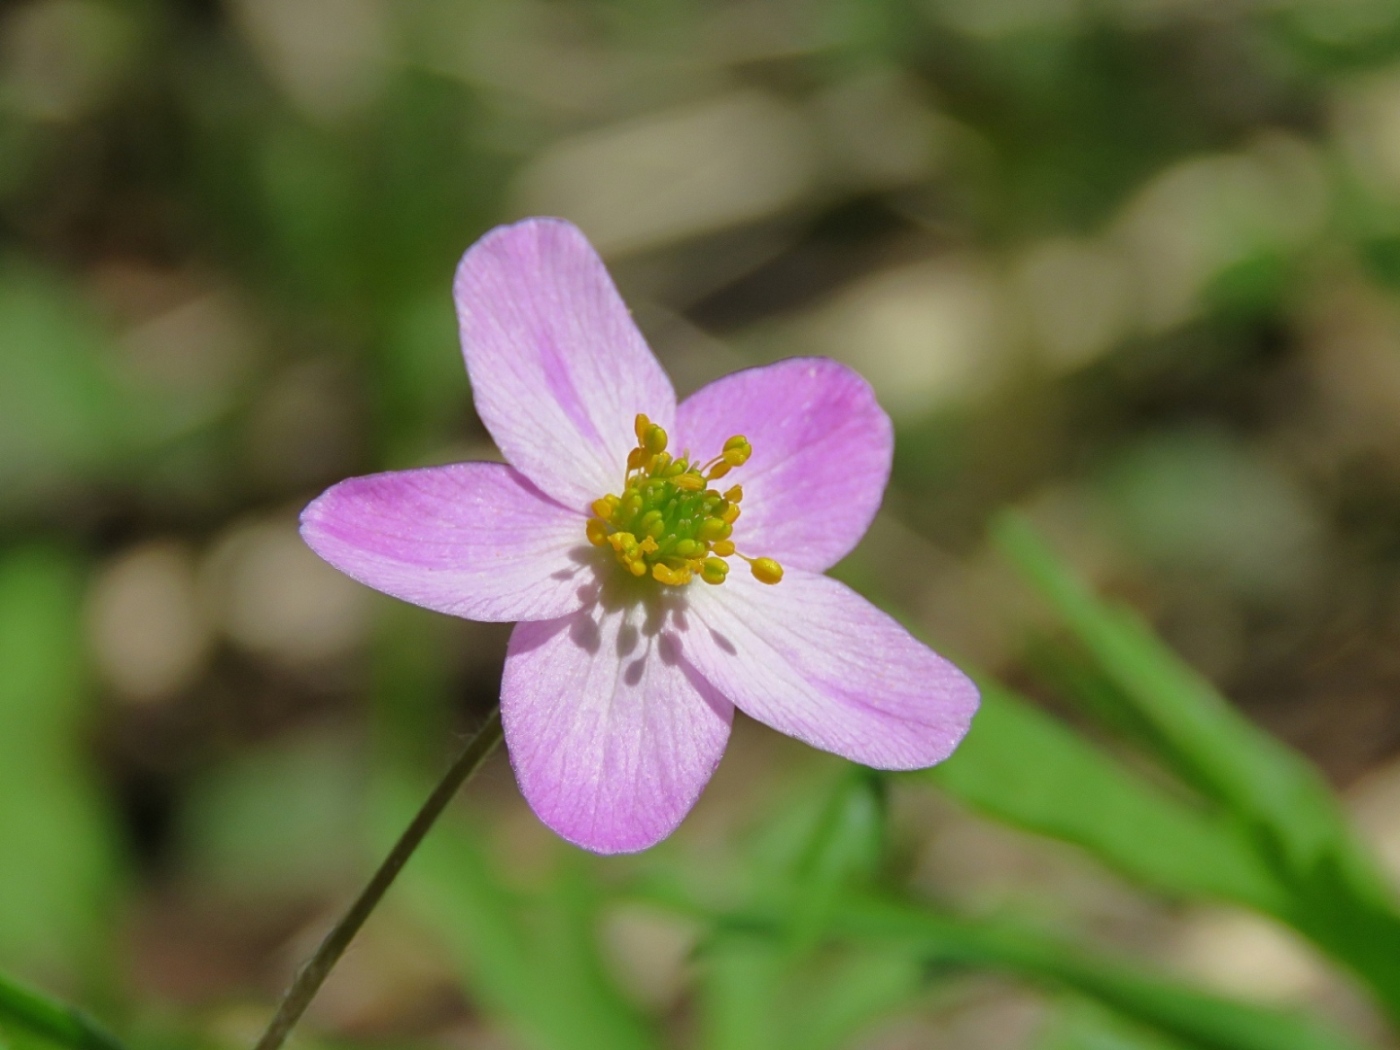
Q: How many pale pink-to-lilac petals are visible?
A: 5